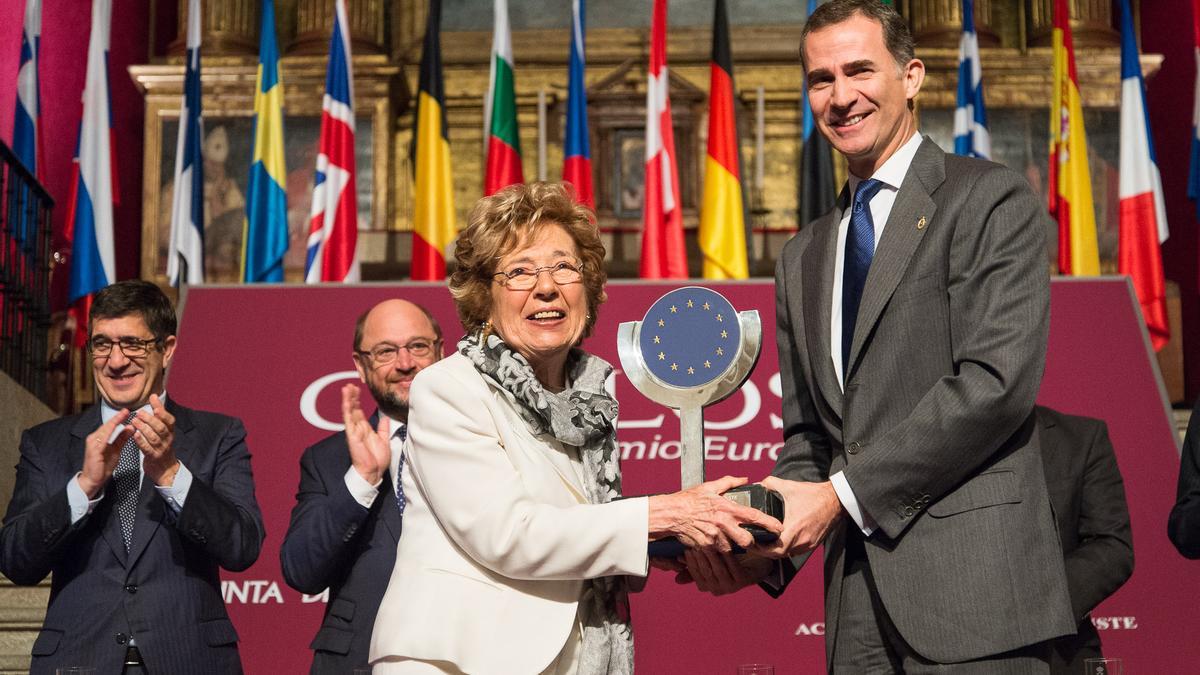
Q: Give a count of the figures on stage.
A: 6